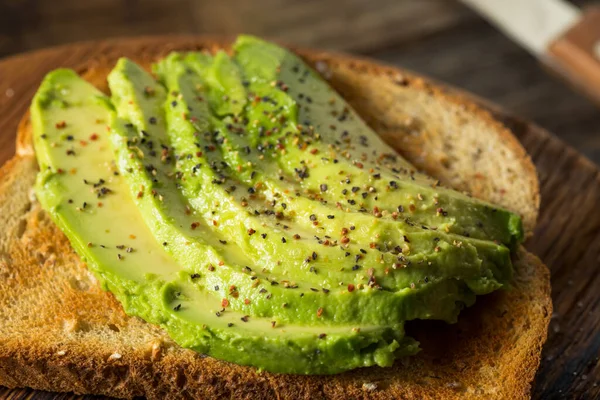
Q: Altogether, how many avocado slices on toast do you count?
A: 5